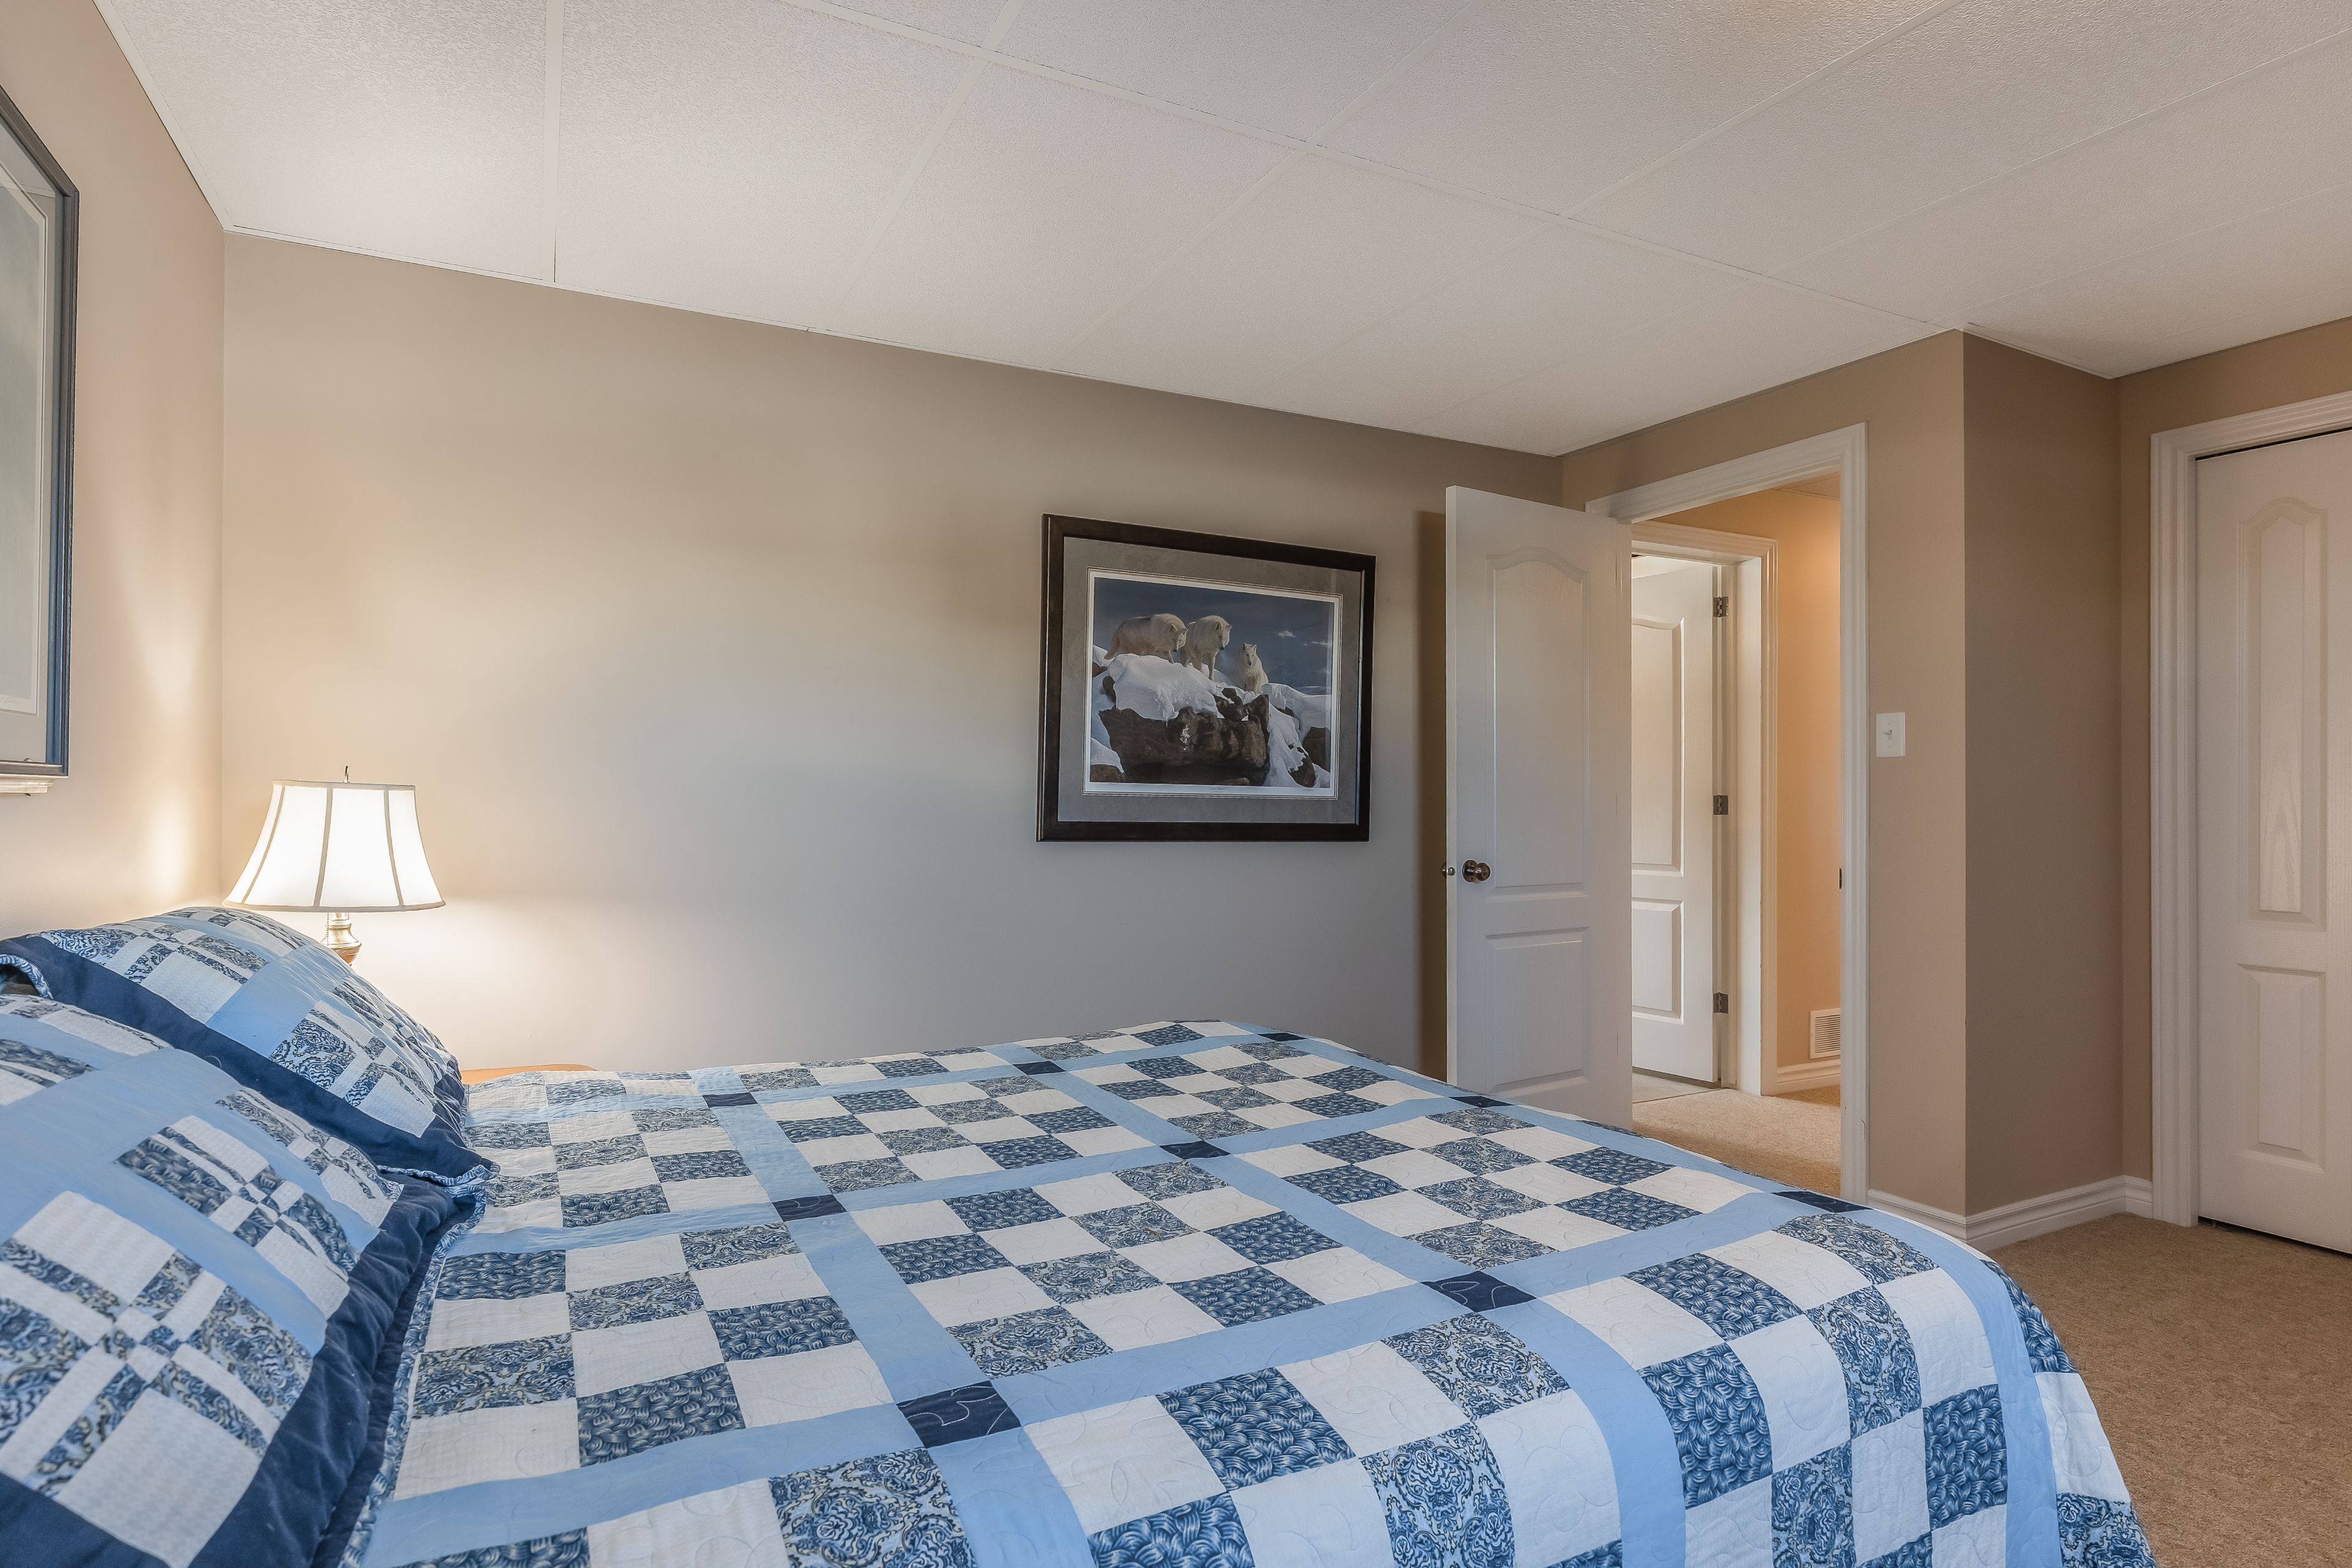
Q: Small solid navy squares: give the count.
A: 9